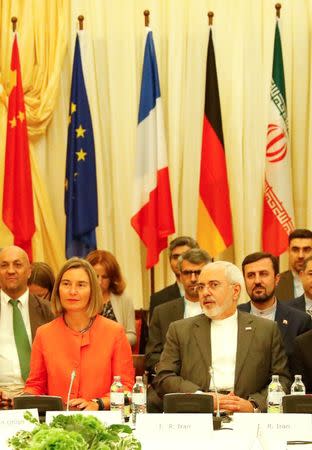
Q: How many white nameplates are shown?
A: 4